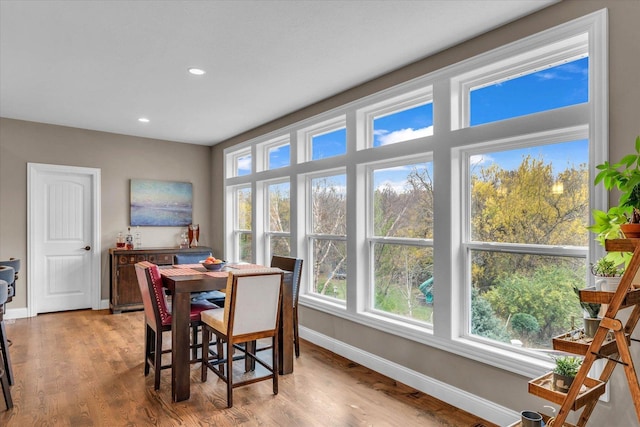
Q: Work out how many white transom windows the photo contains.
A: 5